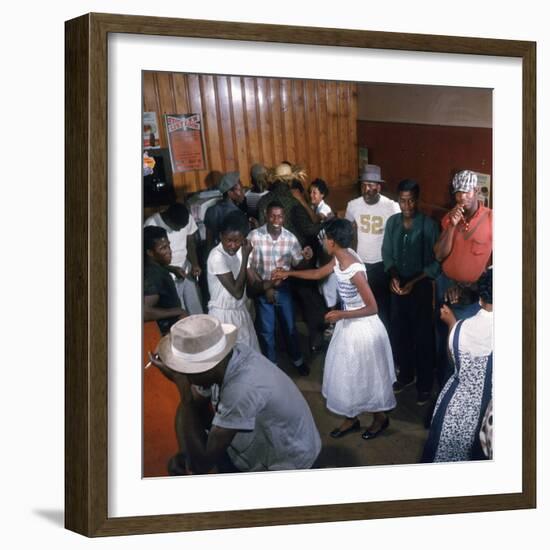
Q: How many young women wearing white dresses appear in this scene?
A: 2